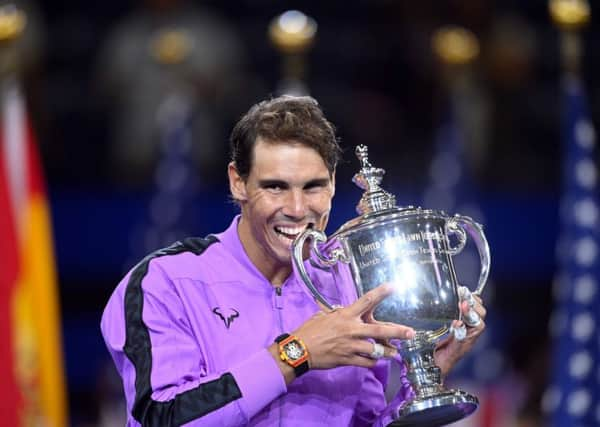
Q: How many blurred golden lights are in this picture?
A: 5